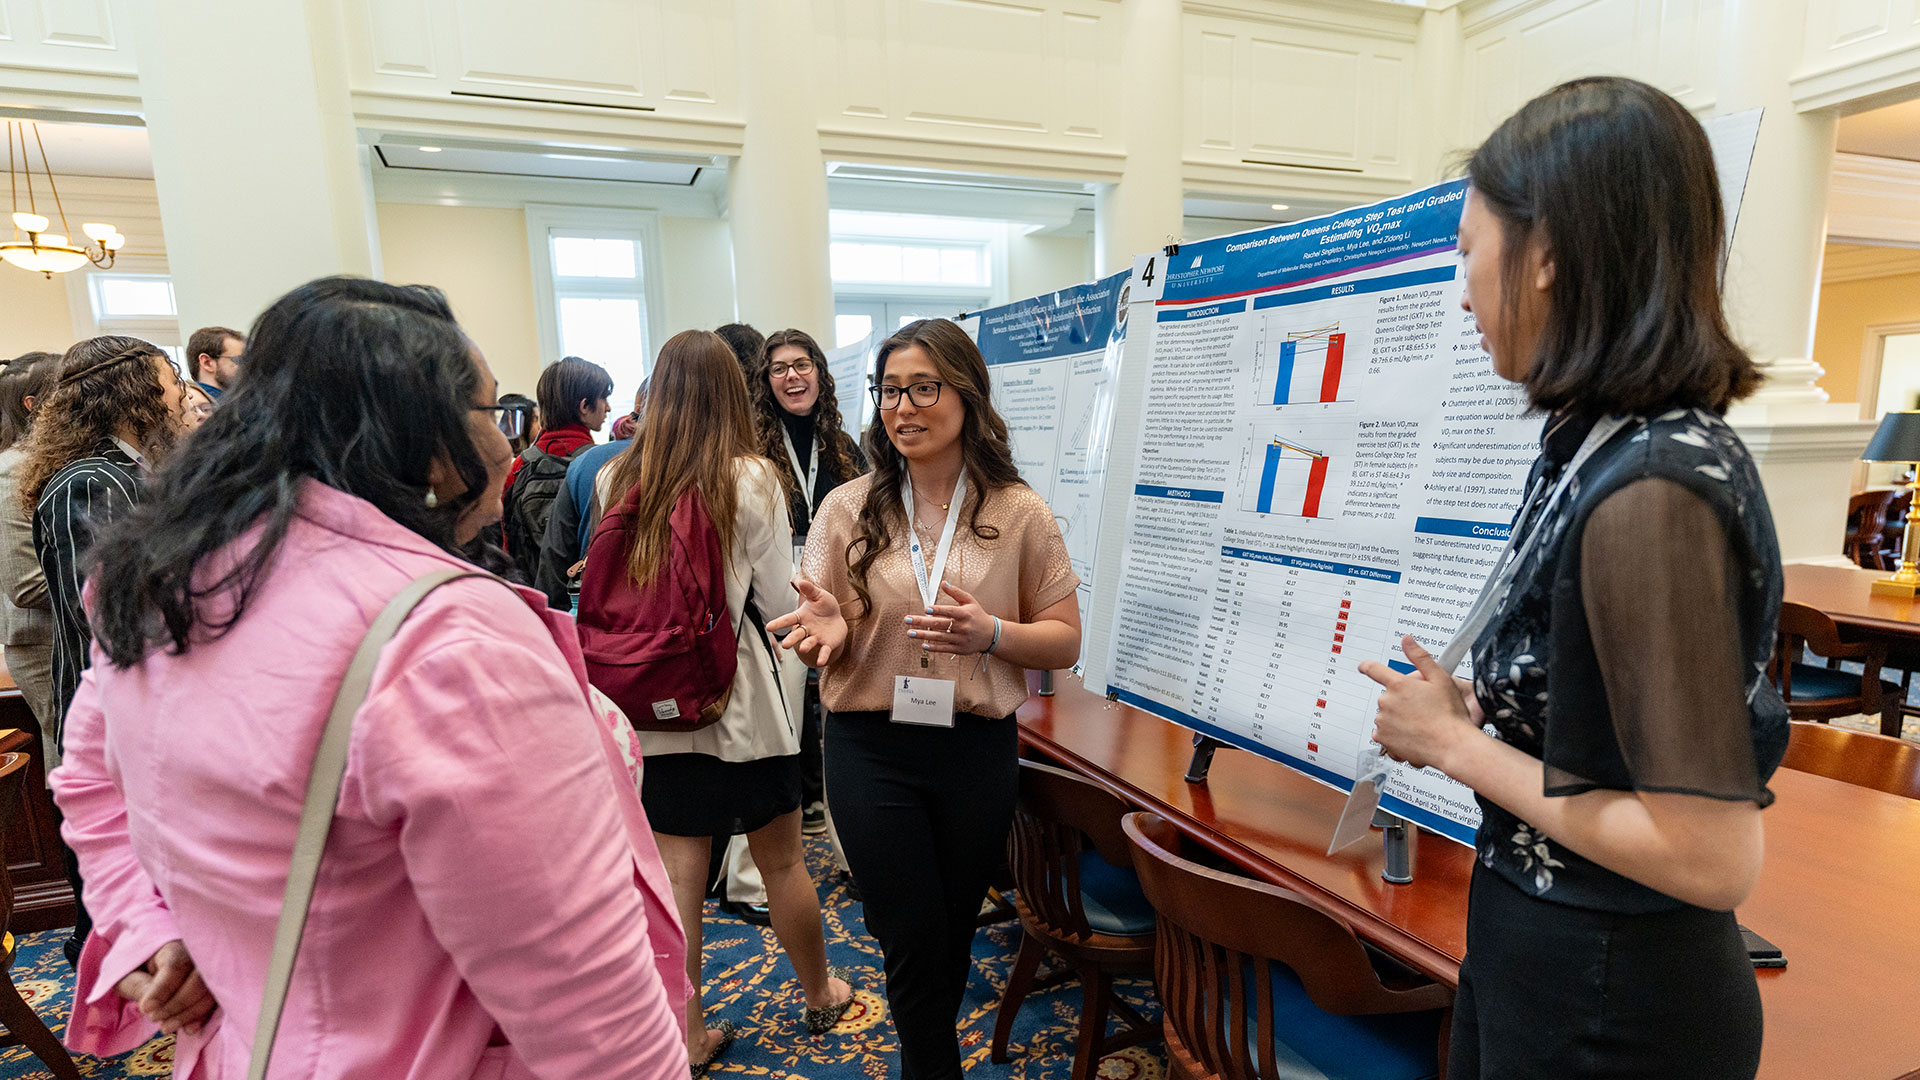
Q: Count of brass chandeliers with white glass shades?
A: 1